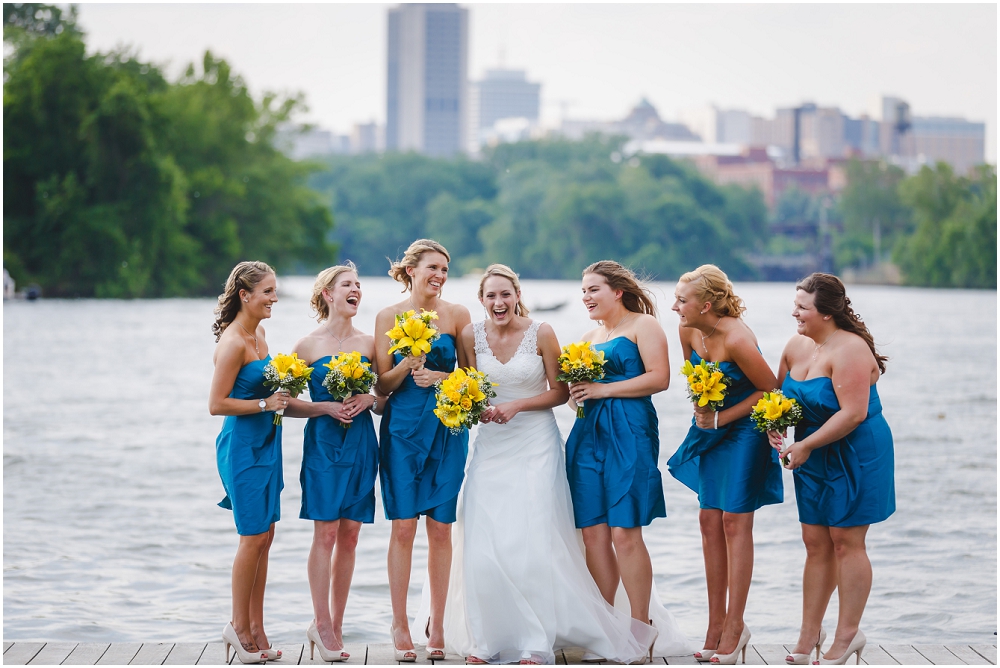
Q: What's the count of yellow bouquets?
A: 7